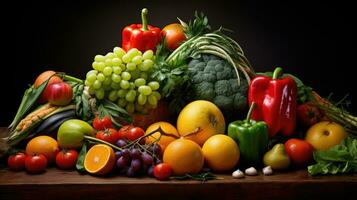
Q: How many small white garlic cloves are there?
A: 3